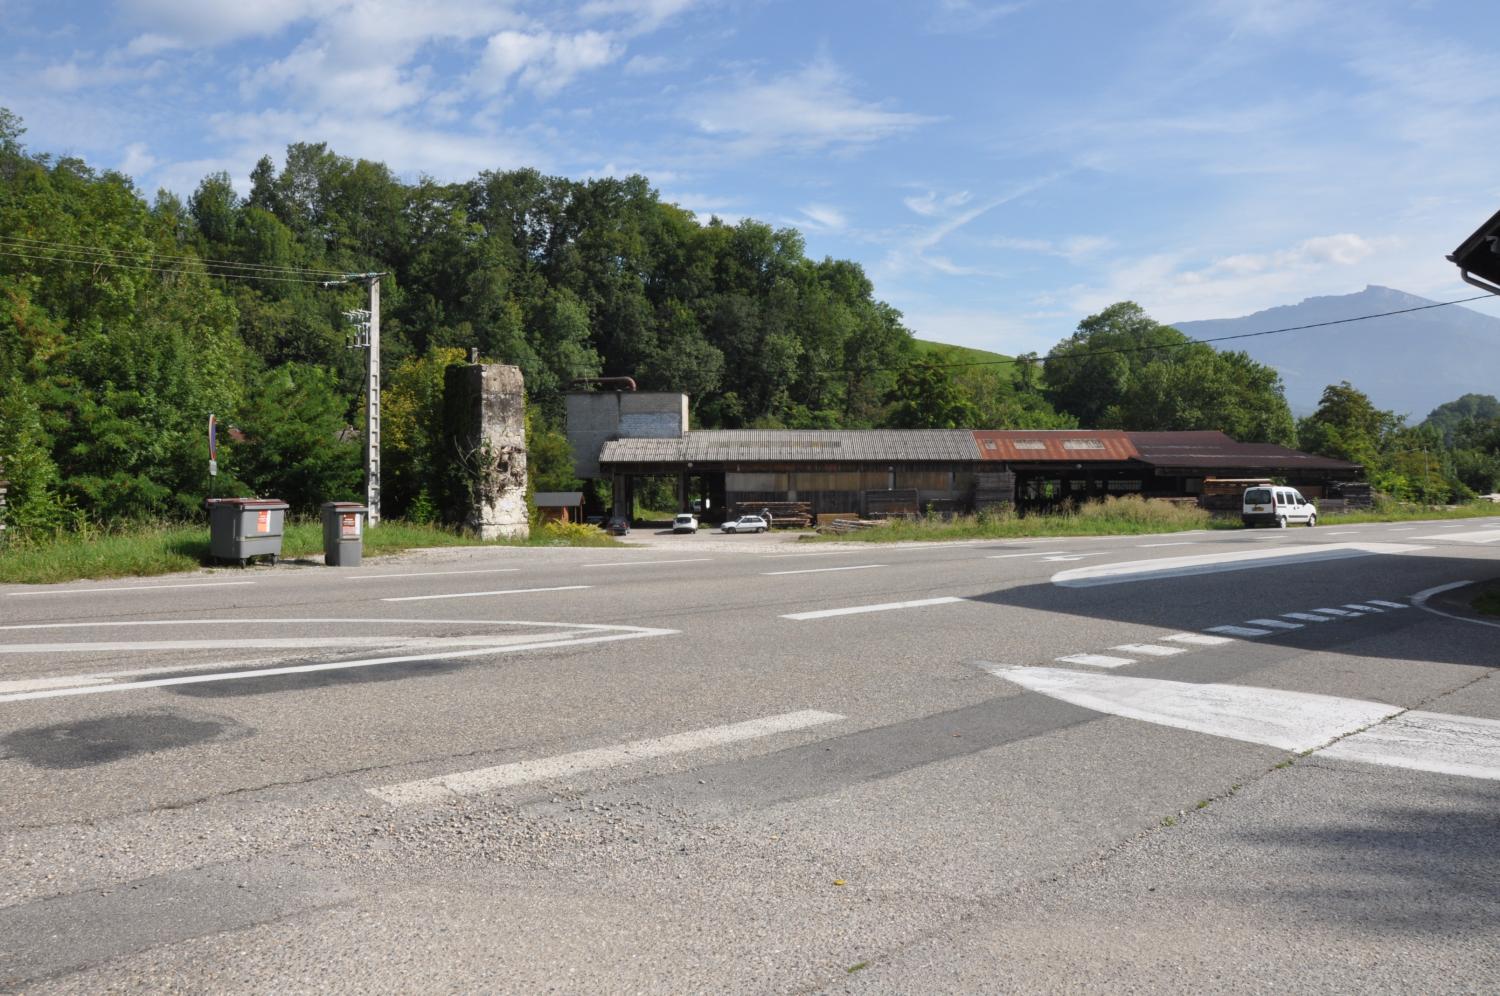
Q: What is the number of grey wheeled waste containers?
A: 2